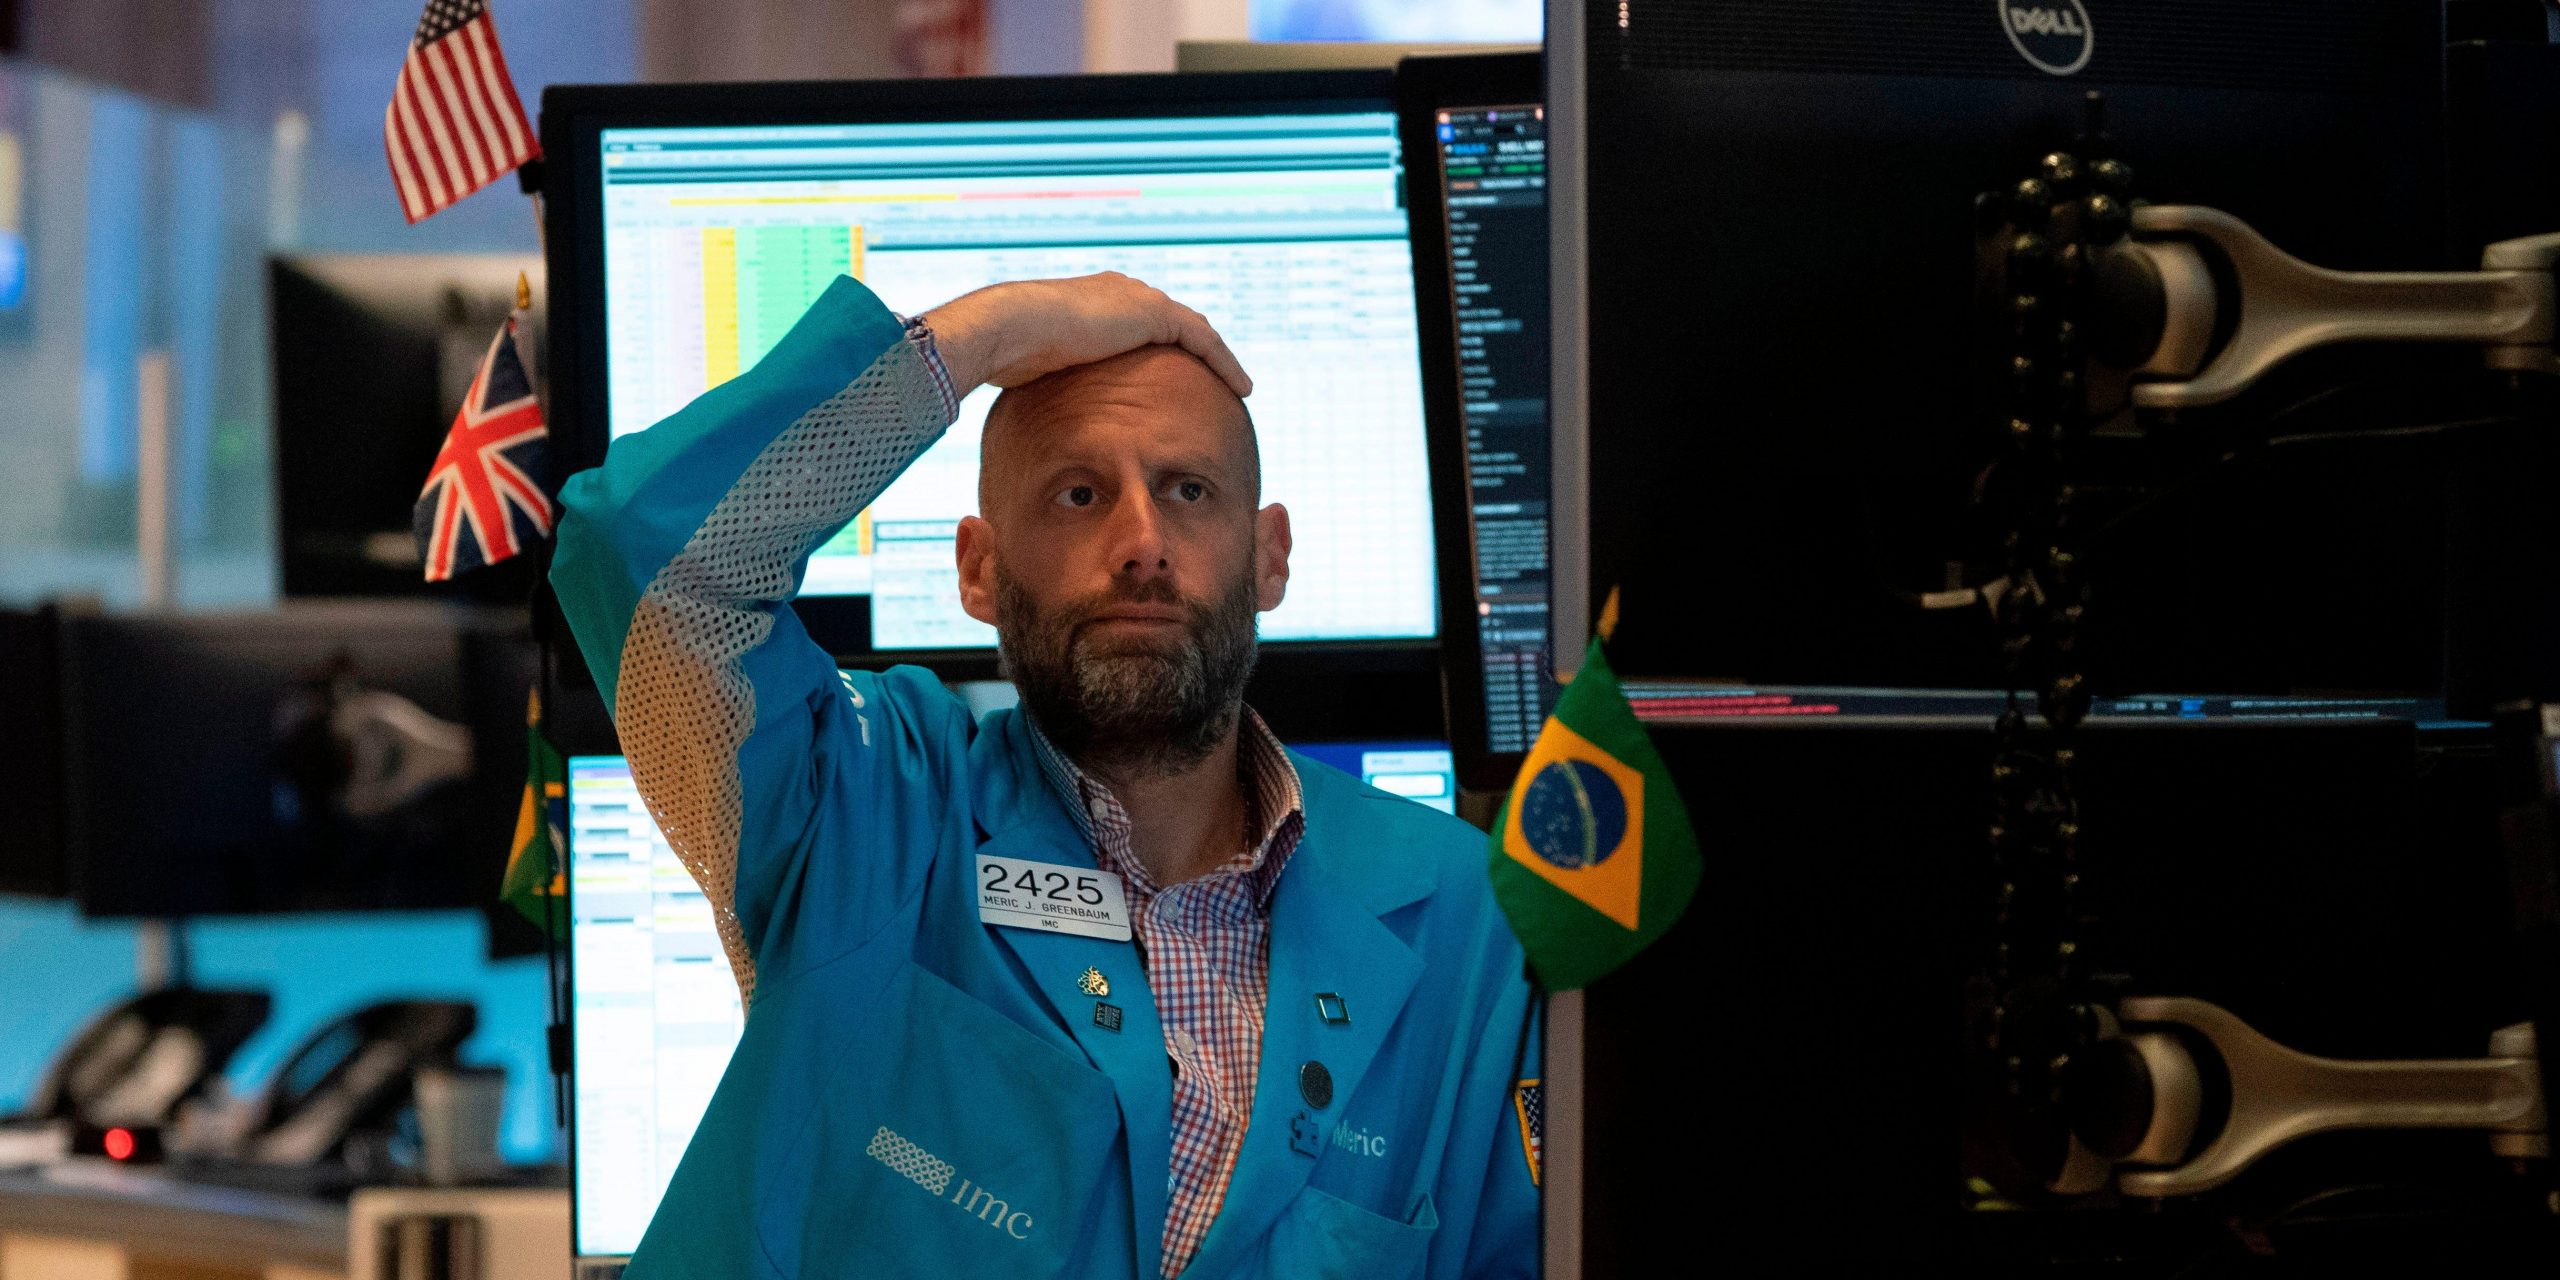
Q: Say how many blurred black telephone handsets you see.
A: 2